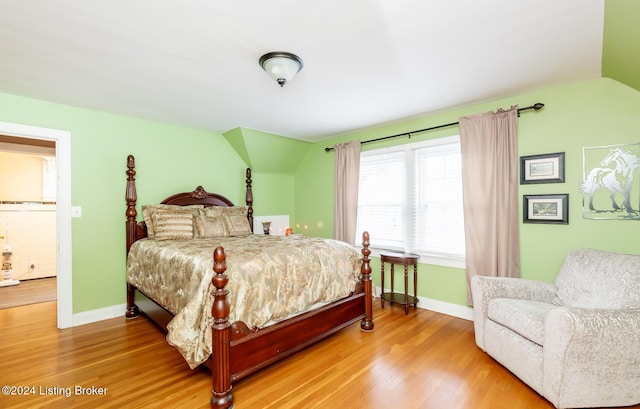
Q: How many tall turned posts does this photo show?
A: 4